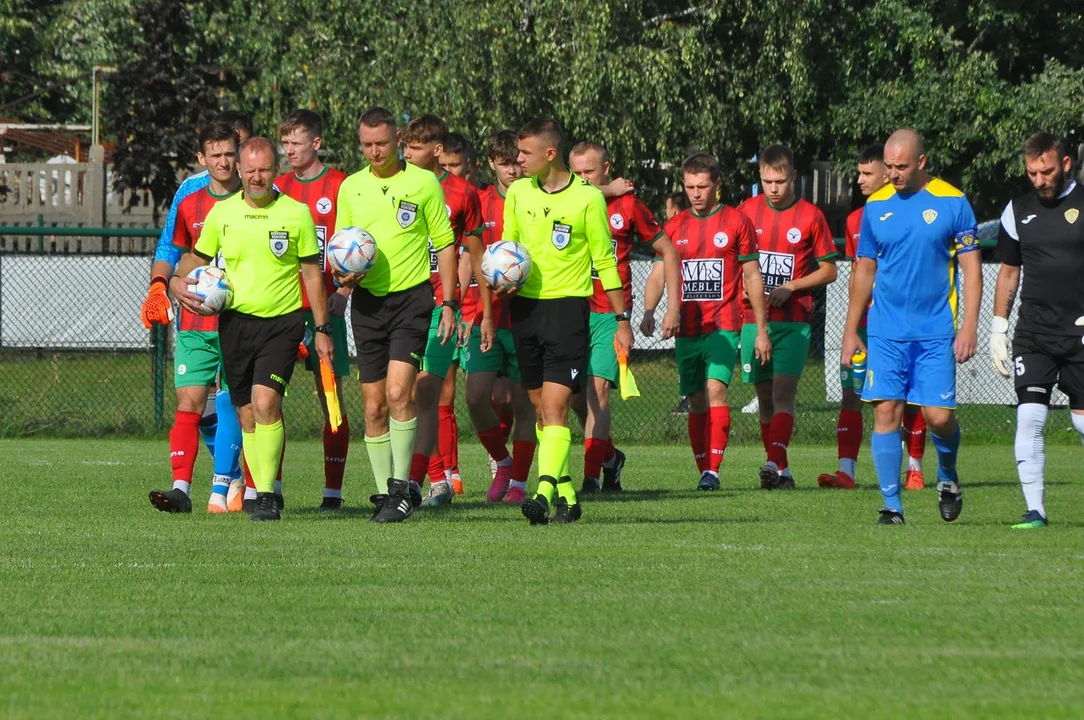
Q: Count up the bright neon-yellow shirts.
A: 3